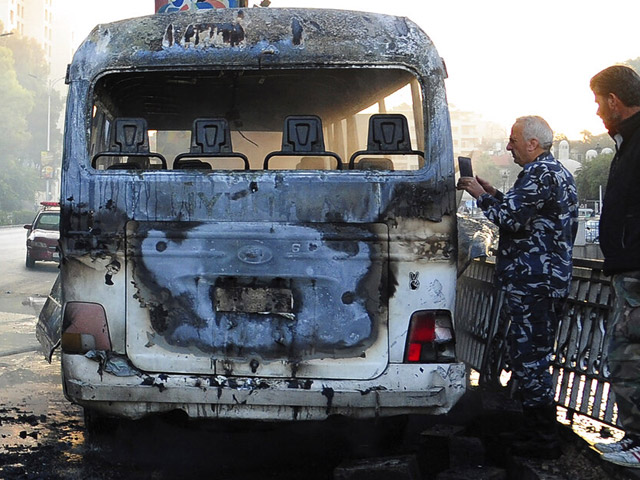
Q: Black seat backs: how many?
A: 4